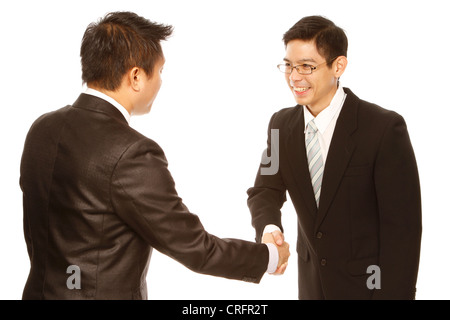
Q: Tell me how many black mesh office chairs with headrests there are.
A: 0